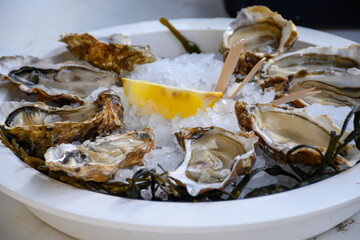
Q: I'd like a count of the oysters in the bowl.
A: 9